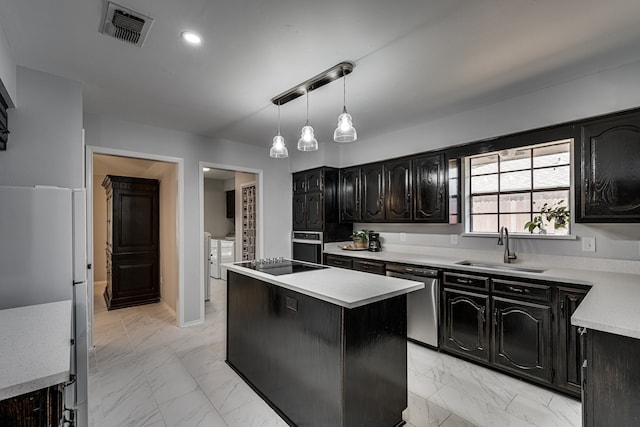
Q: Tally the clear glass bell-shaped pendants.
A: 3